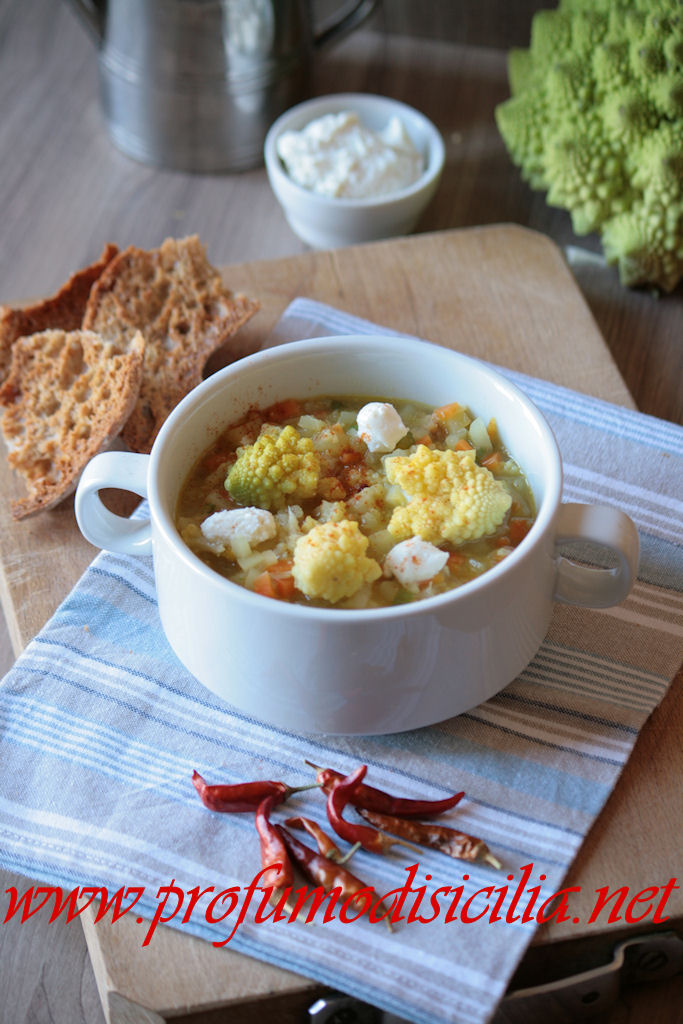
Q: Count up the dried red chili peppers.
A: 7